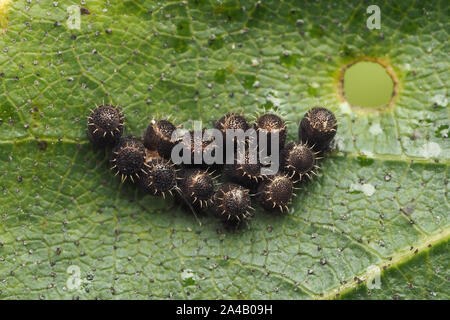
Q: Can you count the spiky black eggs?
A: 13